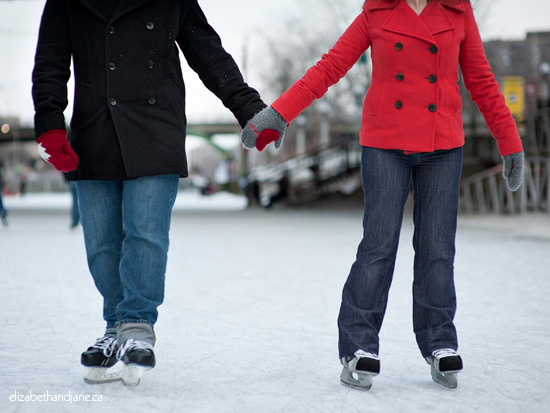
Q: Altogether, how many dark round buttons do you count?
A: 12